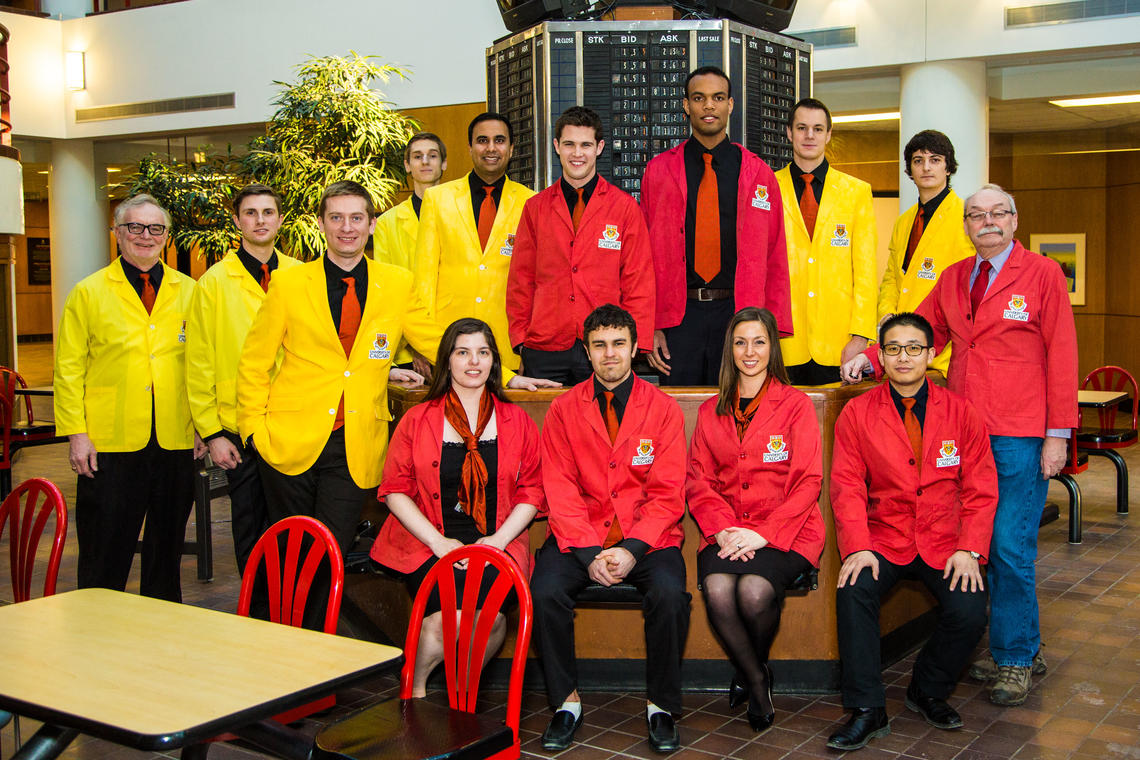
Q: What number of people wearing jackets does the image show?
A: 14